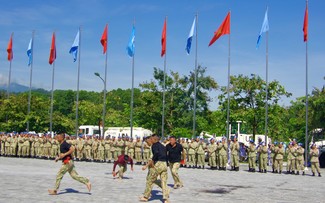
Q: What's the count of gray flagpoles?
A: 11